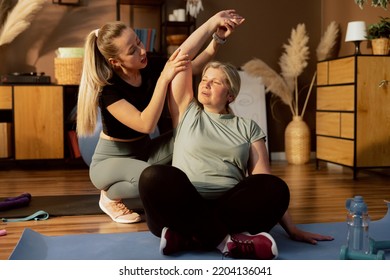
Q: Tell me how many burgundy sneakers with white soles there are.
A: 2